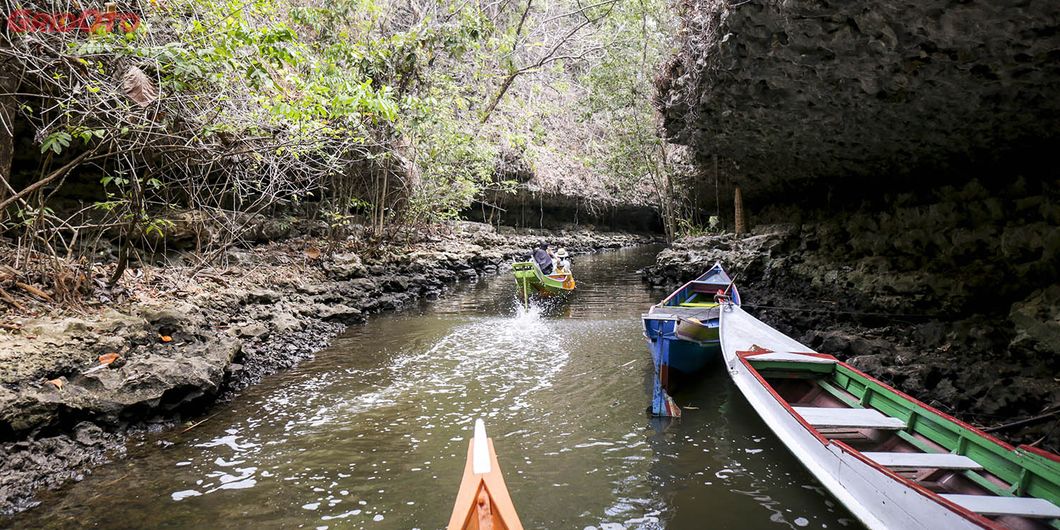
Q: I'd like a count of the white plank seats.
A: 3